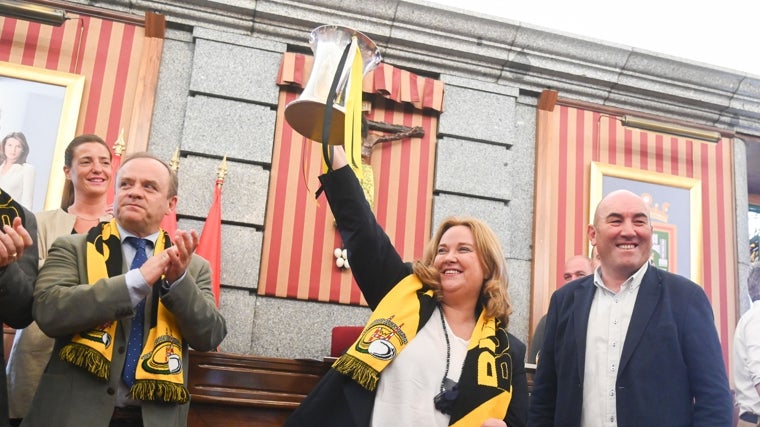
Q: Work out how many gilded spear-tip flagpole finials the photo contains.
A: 3